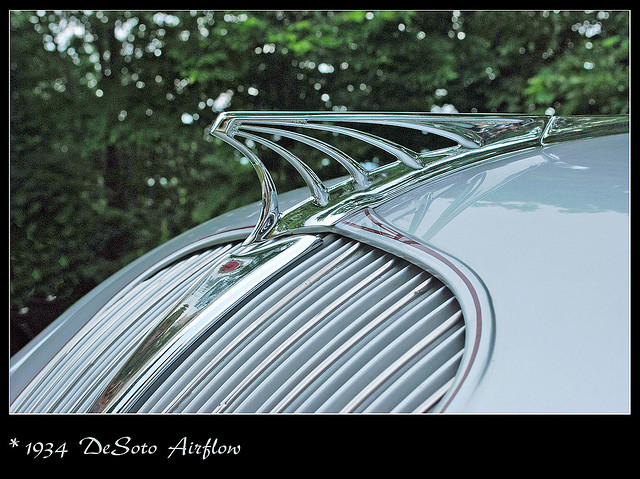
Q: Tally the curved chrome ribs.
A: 5